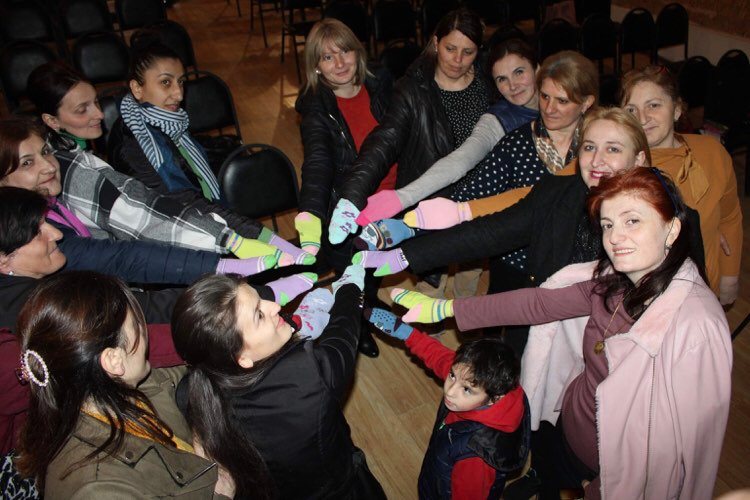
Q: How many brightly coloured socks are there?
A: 14